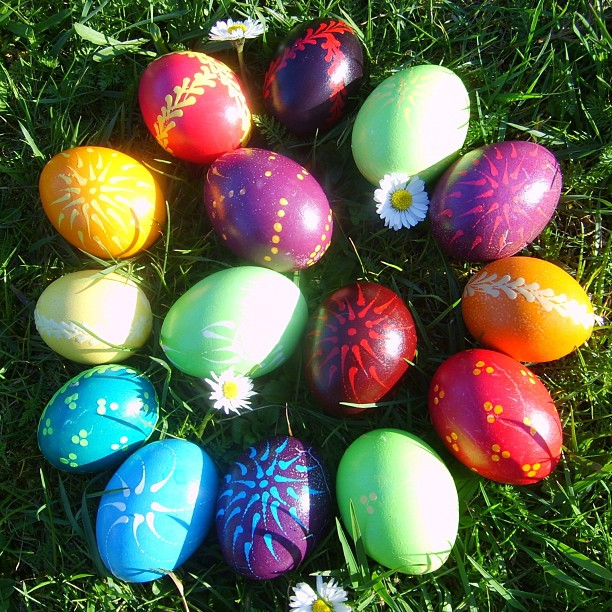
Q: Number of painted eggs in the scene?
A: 15